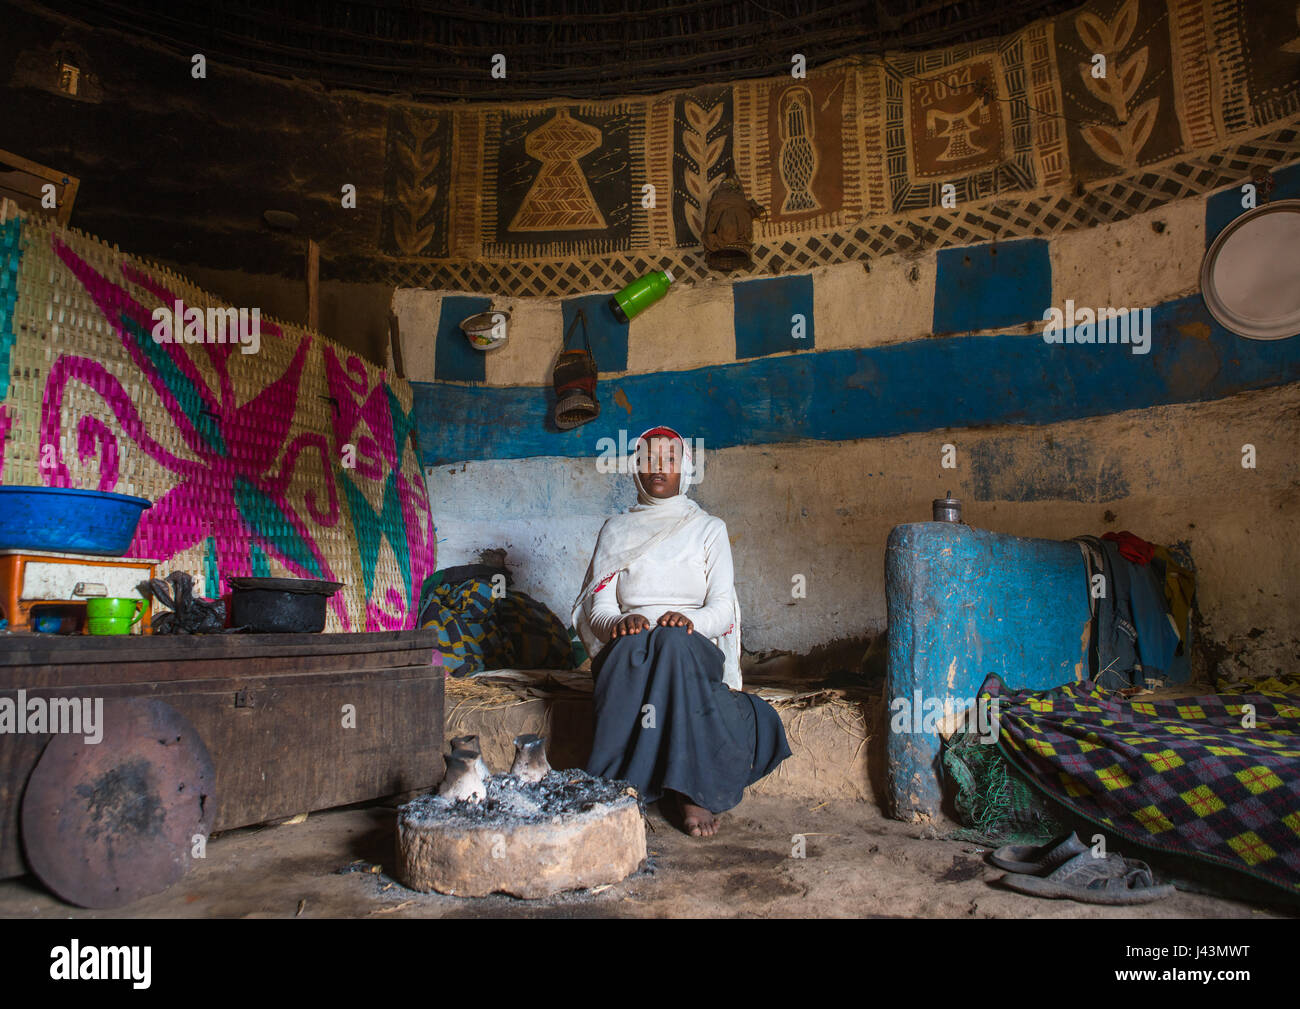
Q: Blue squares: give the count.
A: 5